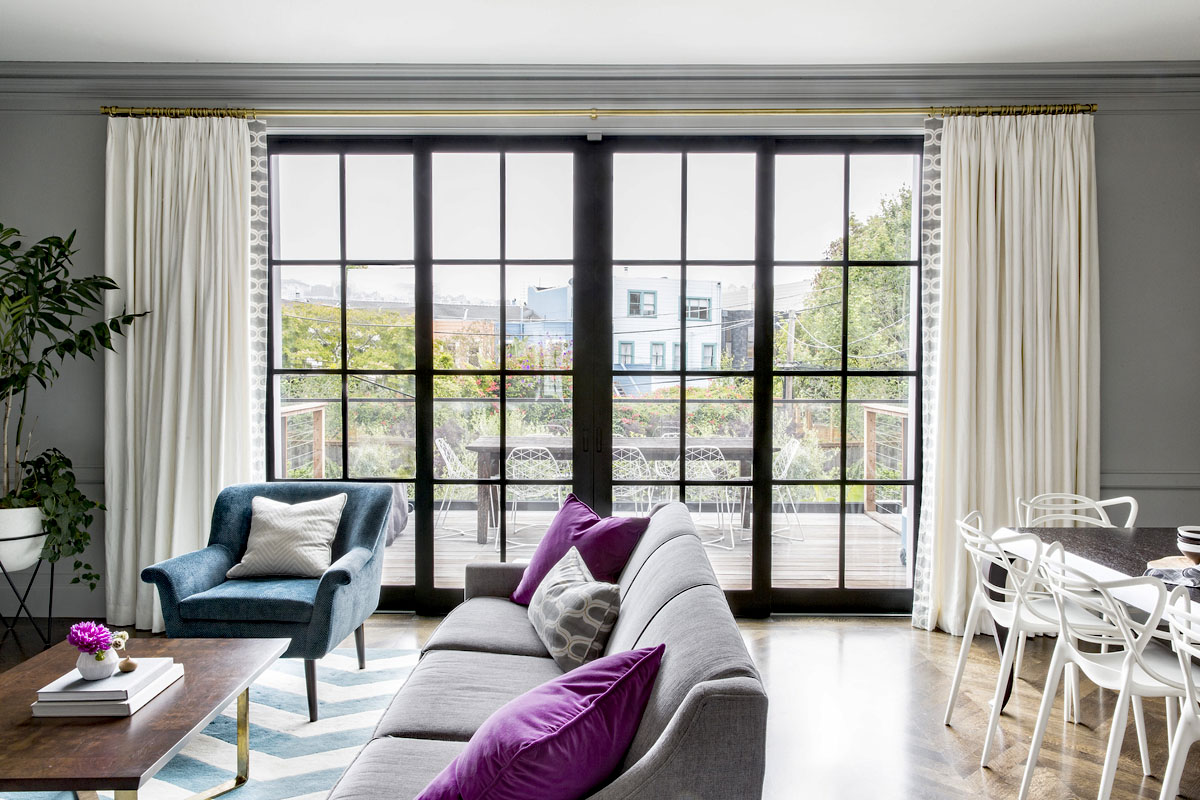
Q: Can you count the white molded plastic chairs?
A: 4